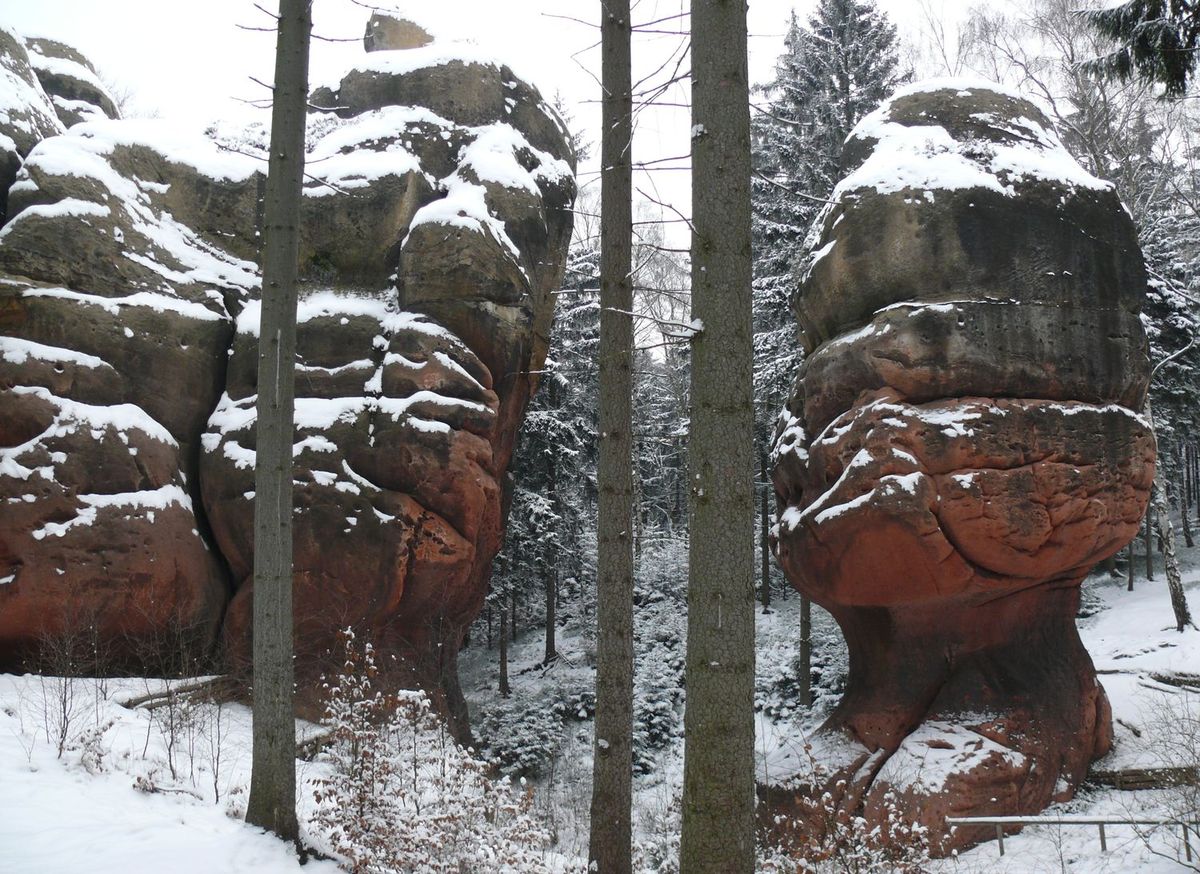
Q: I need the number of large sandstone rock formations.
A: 2